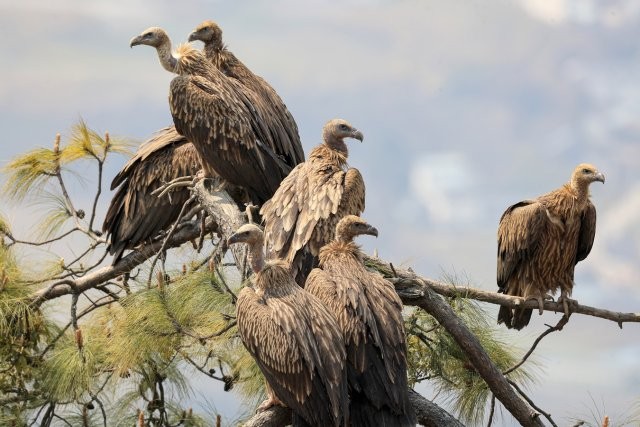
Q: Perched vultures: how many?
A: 7